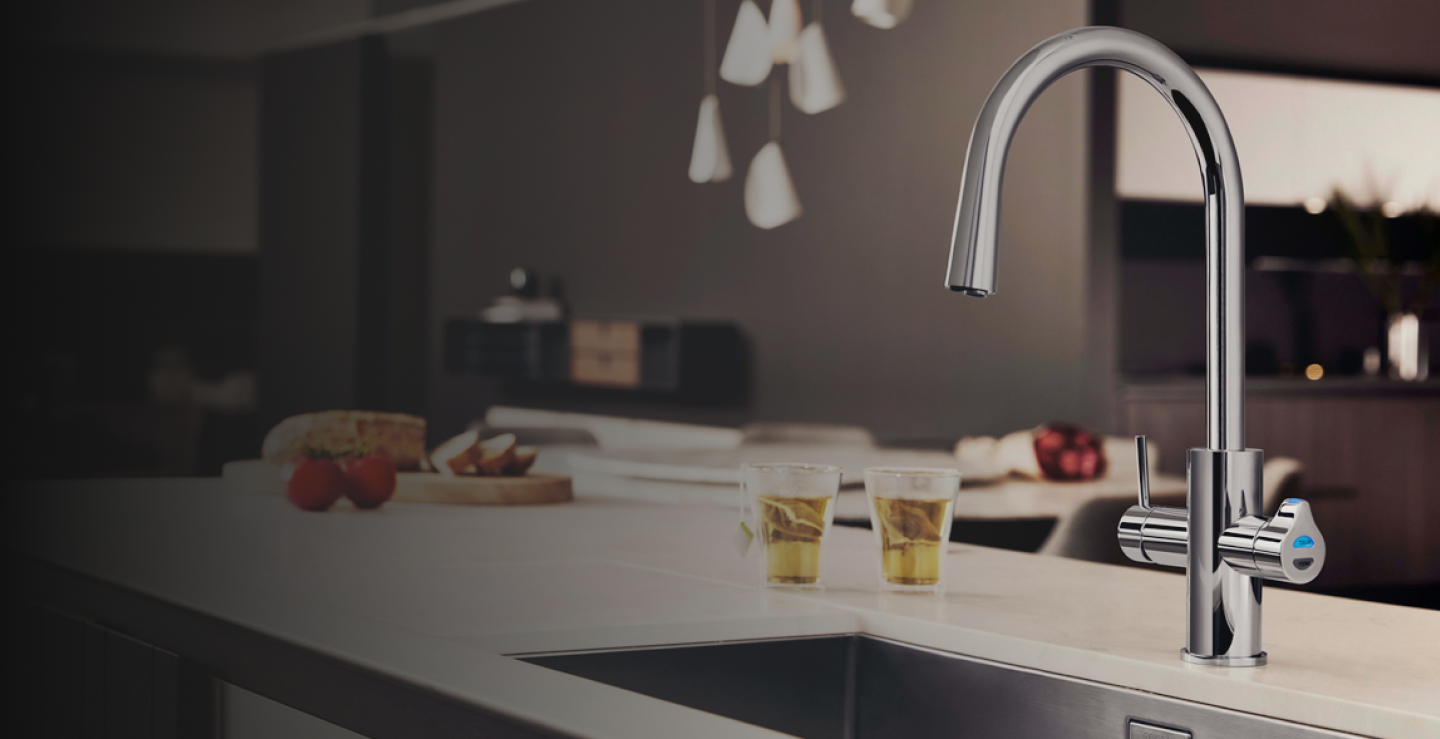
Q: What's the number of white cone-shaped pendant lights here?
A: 6